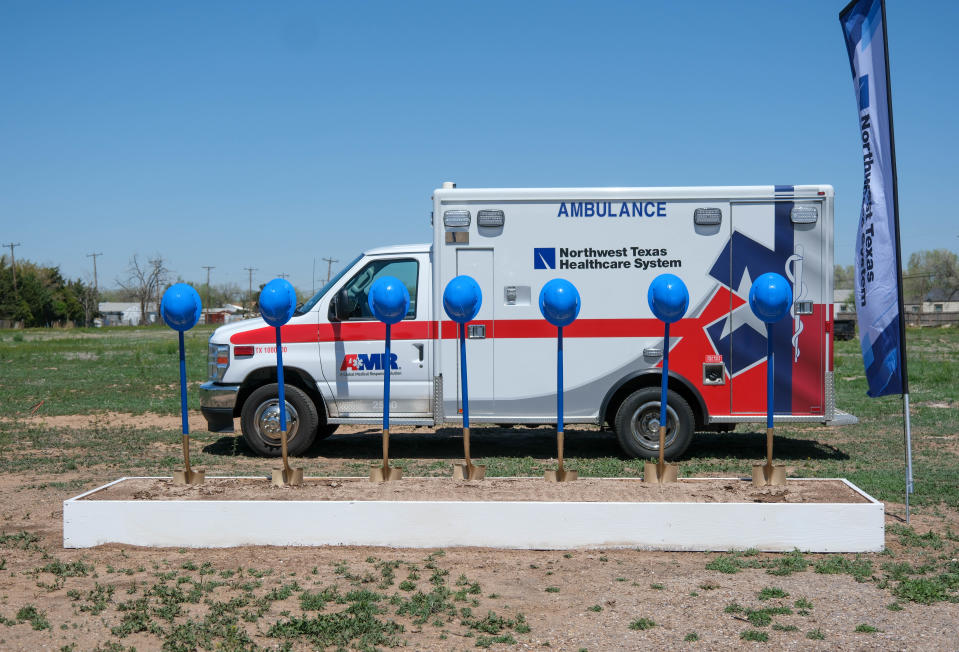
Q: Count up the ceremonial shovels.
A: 7